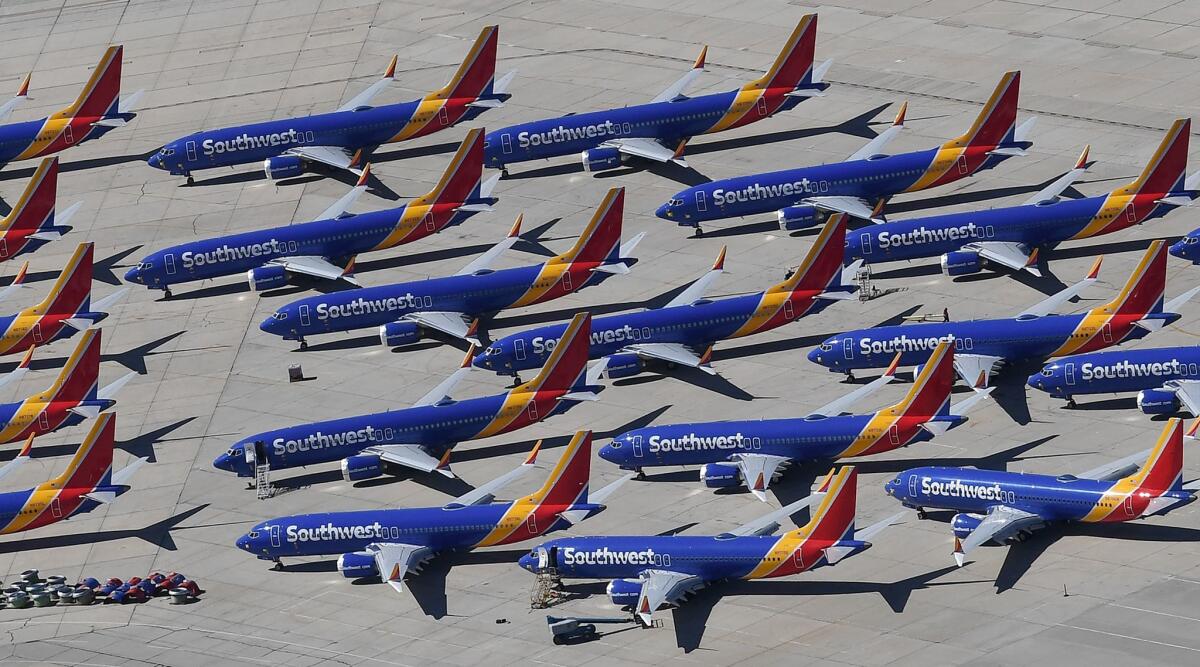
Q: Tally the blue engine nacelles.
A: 14